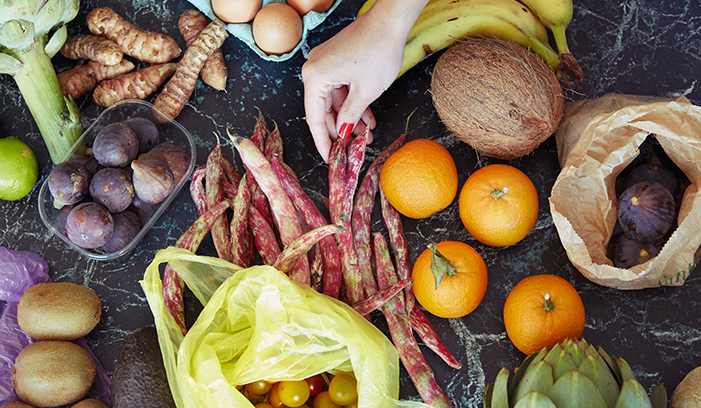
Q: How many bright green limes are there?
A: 1